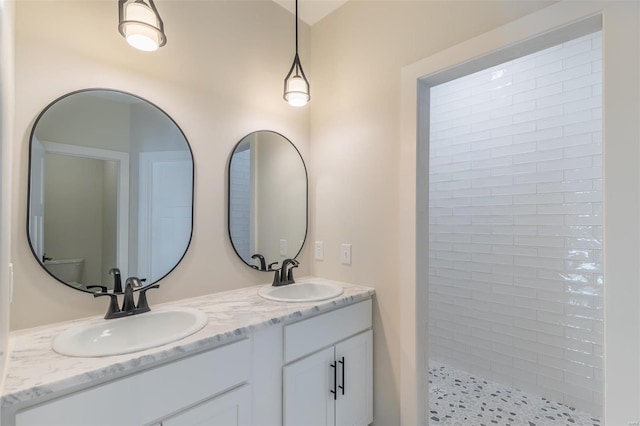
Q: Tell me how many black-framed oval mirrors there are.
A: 2